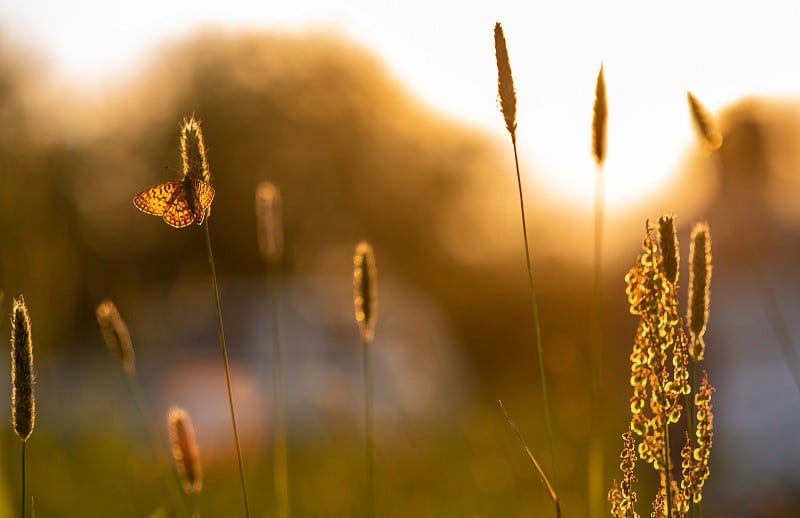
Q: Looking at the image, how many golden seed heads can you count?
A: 11